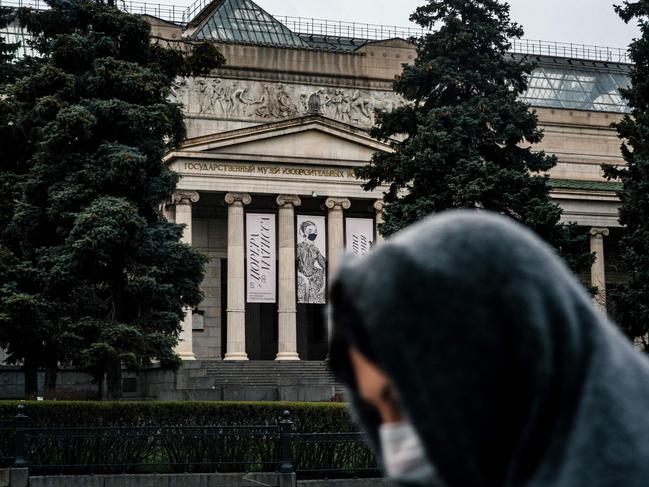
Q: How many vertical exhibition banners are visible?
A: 3